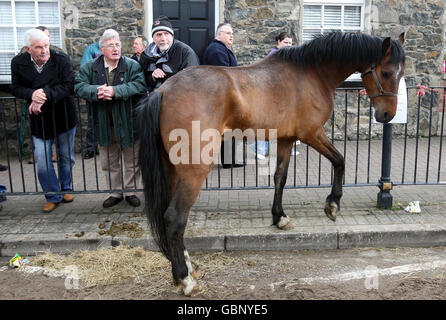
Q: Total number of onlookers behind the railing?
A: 8